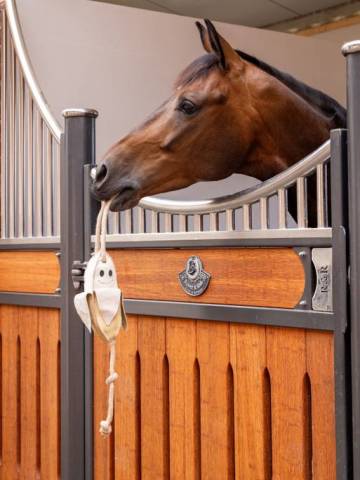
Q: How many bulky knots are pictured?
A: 2